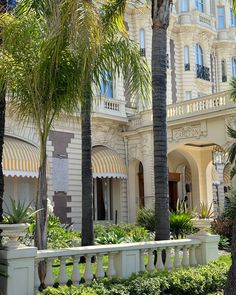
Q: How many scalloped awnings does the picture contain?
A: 2